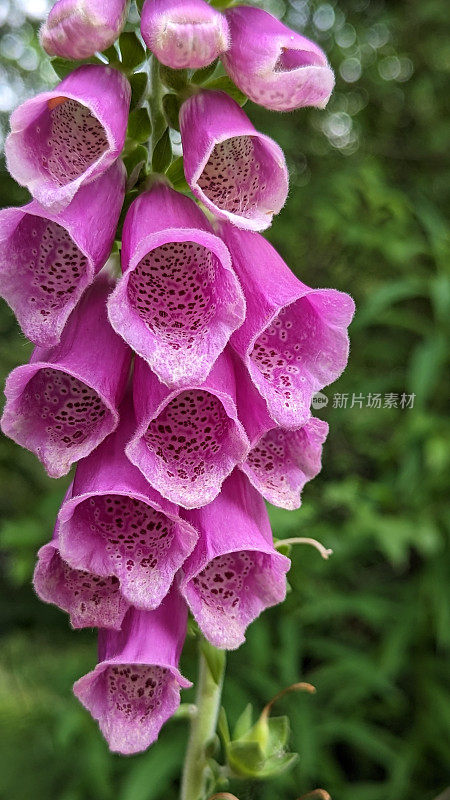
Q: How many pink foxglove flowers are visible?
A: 15